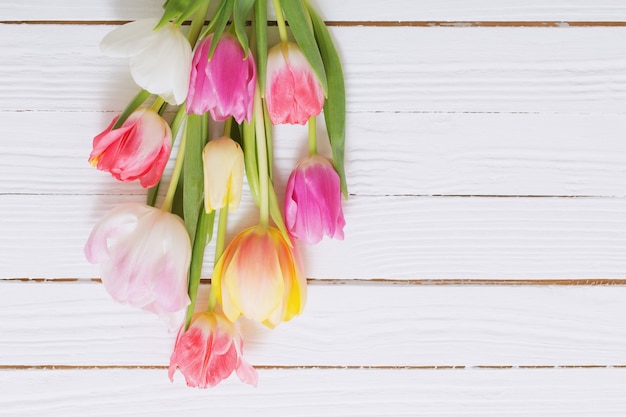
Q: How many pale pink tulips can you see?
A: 1